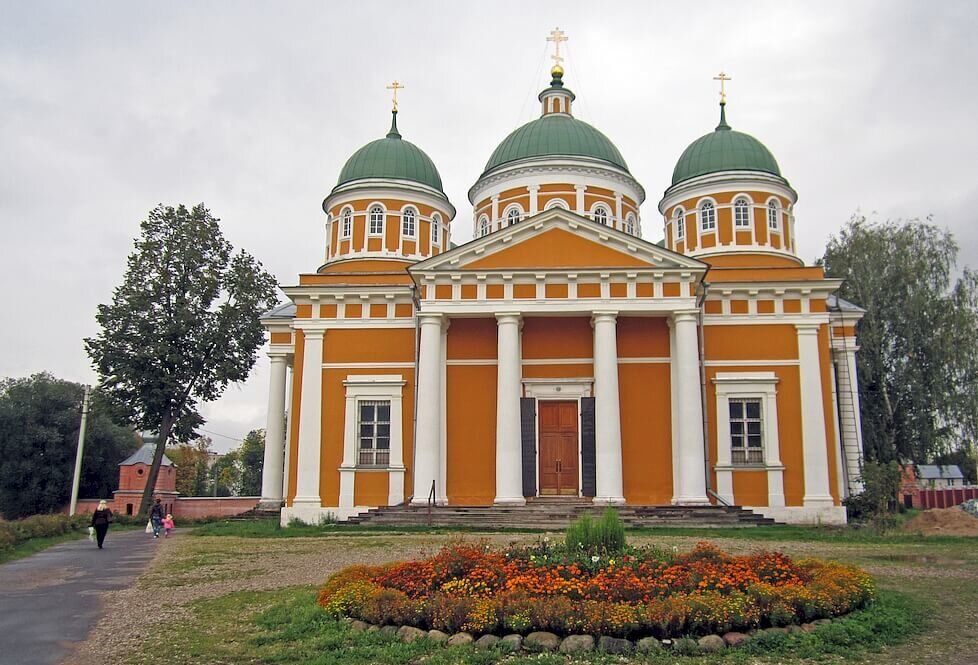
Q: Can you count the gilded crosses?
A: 3